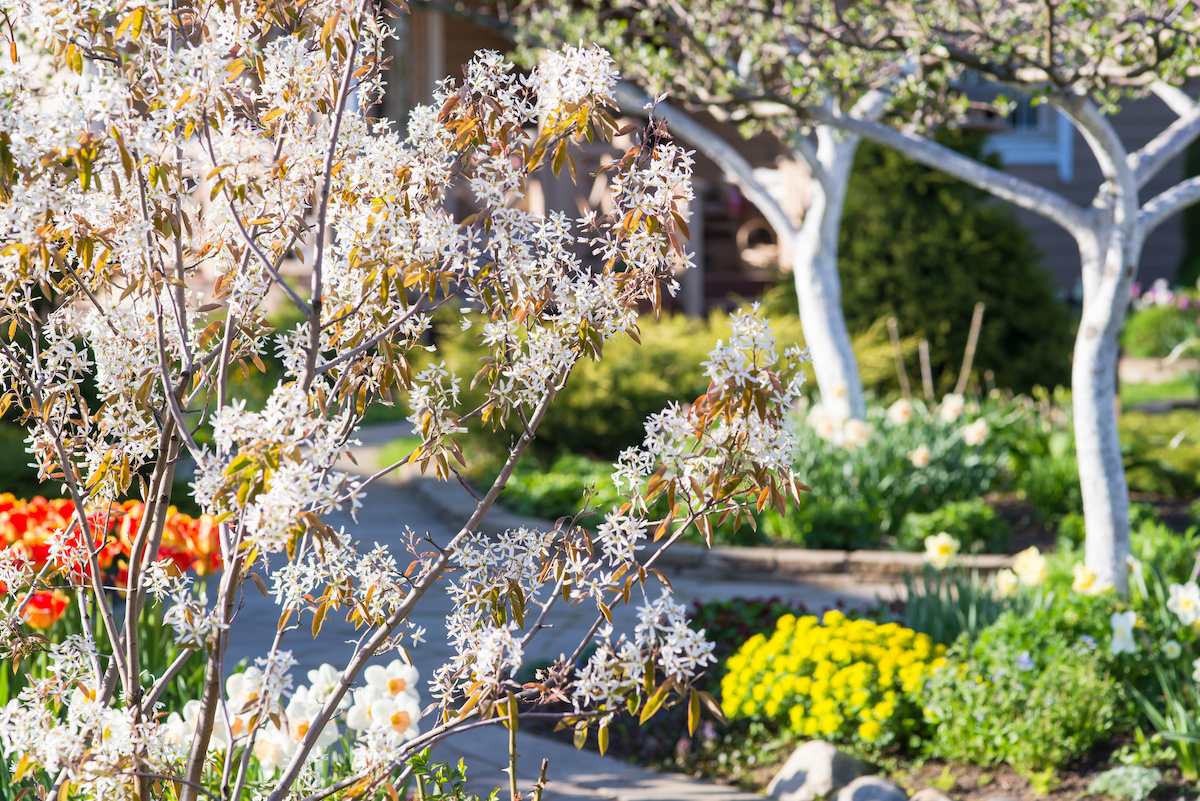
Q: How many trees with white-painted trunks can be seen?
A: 2